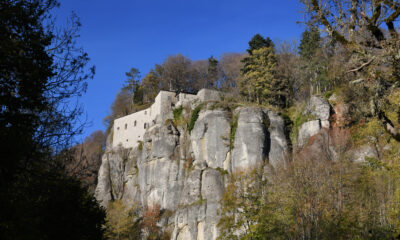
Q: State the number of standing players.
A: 0